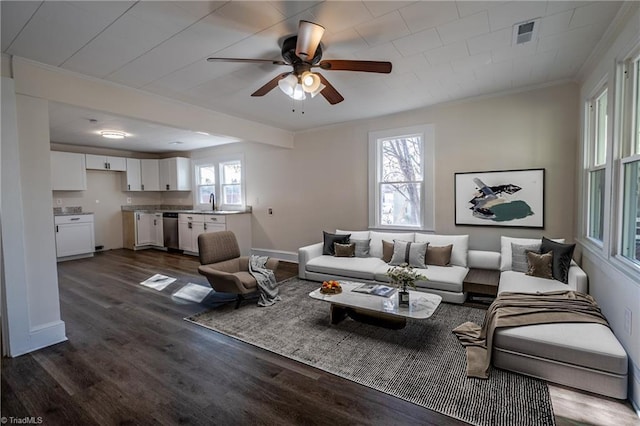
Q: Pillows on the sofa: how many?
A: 9